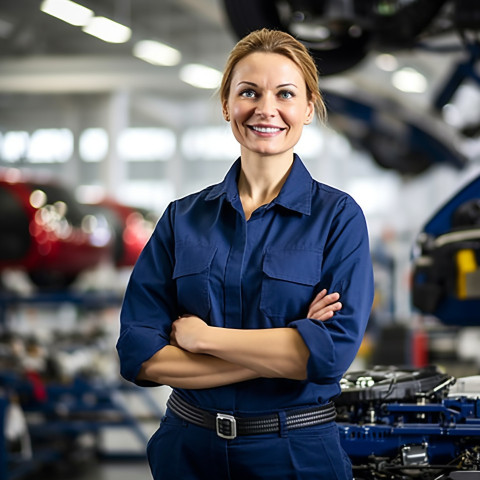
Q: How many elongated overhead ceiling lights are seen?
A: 4